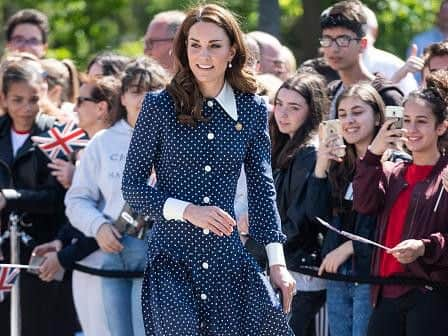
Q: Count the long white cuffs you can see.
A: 2